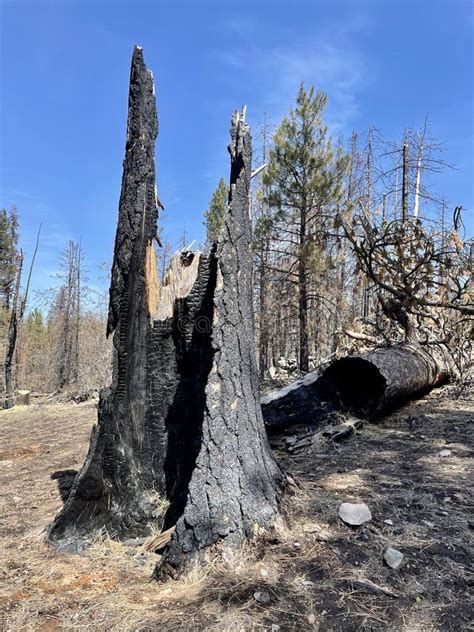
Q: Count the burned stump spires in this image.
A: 2